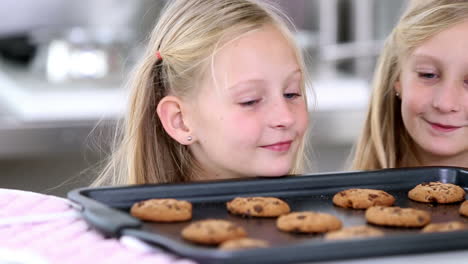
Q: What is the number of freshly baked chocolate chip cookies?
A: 11